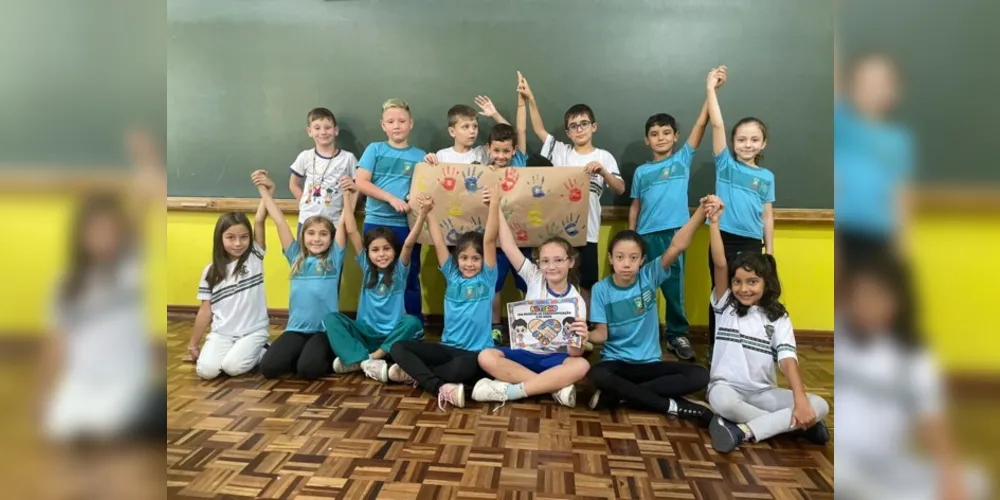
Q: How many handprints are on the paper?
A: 15